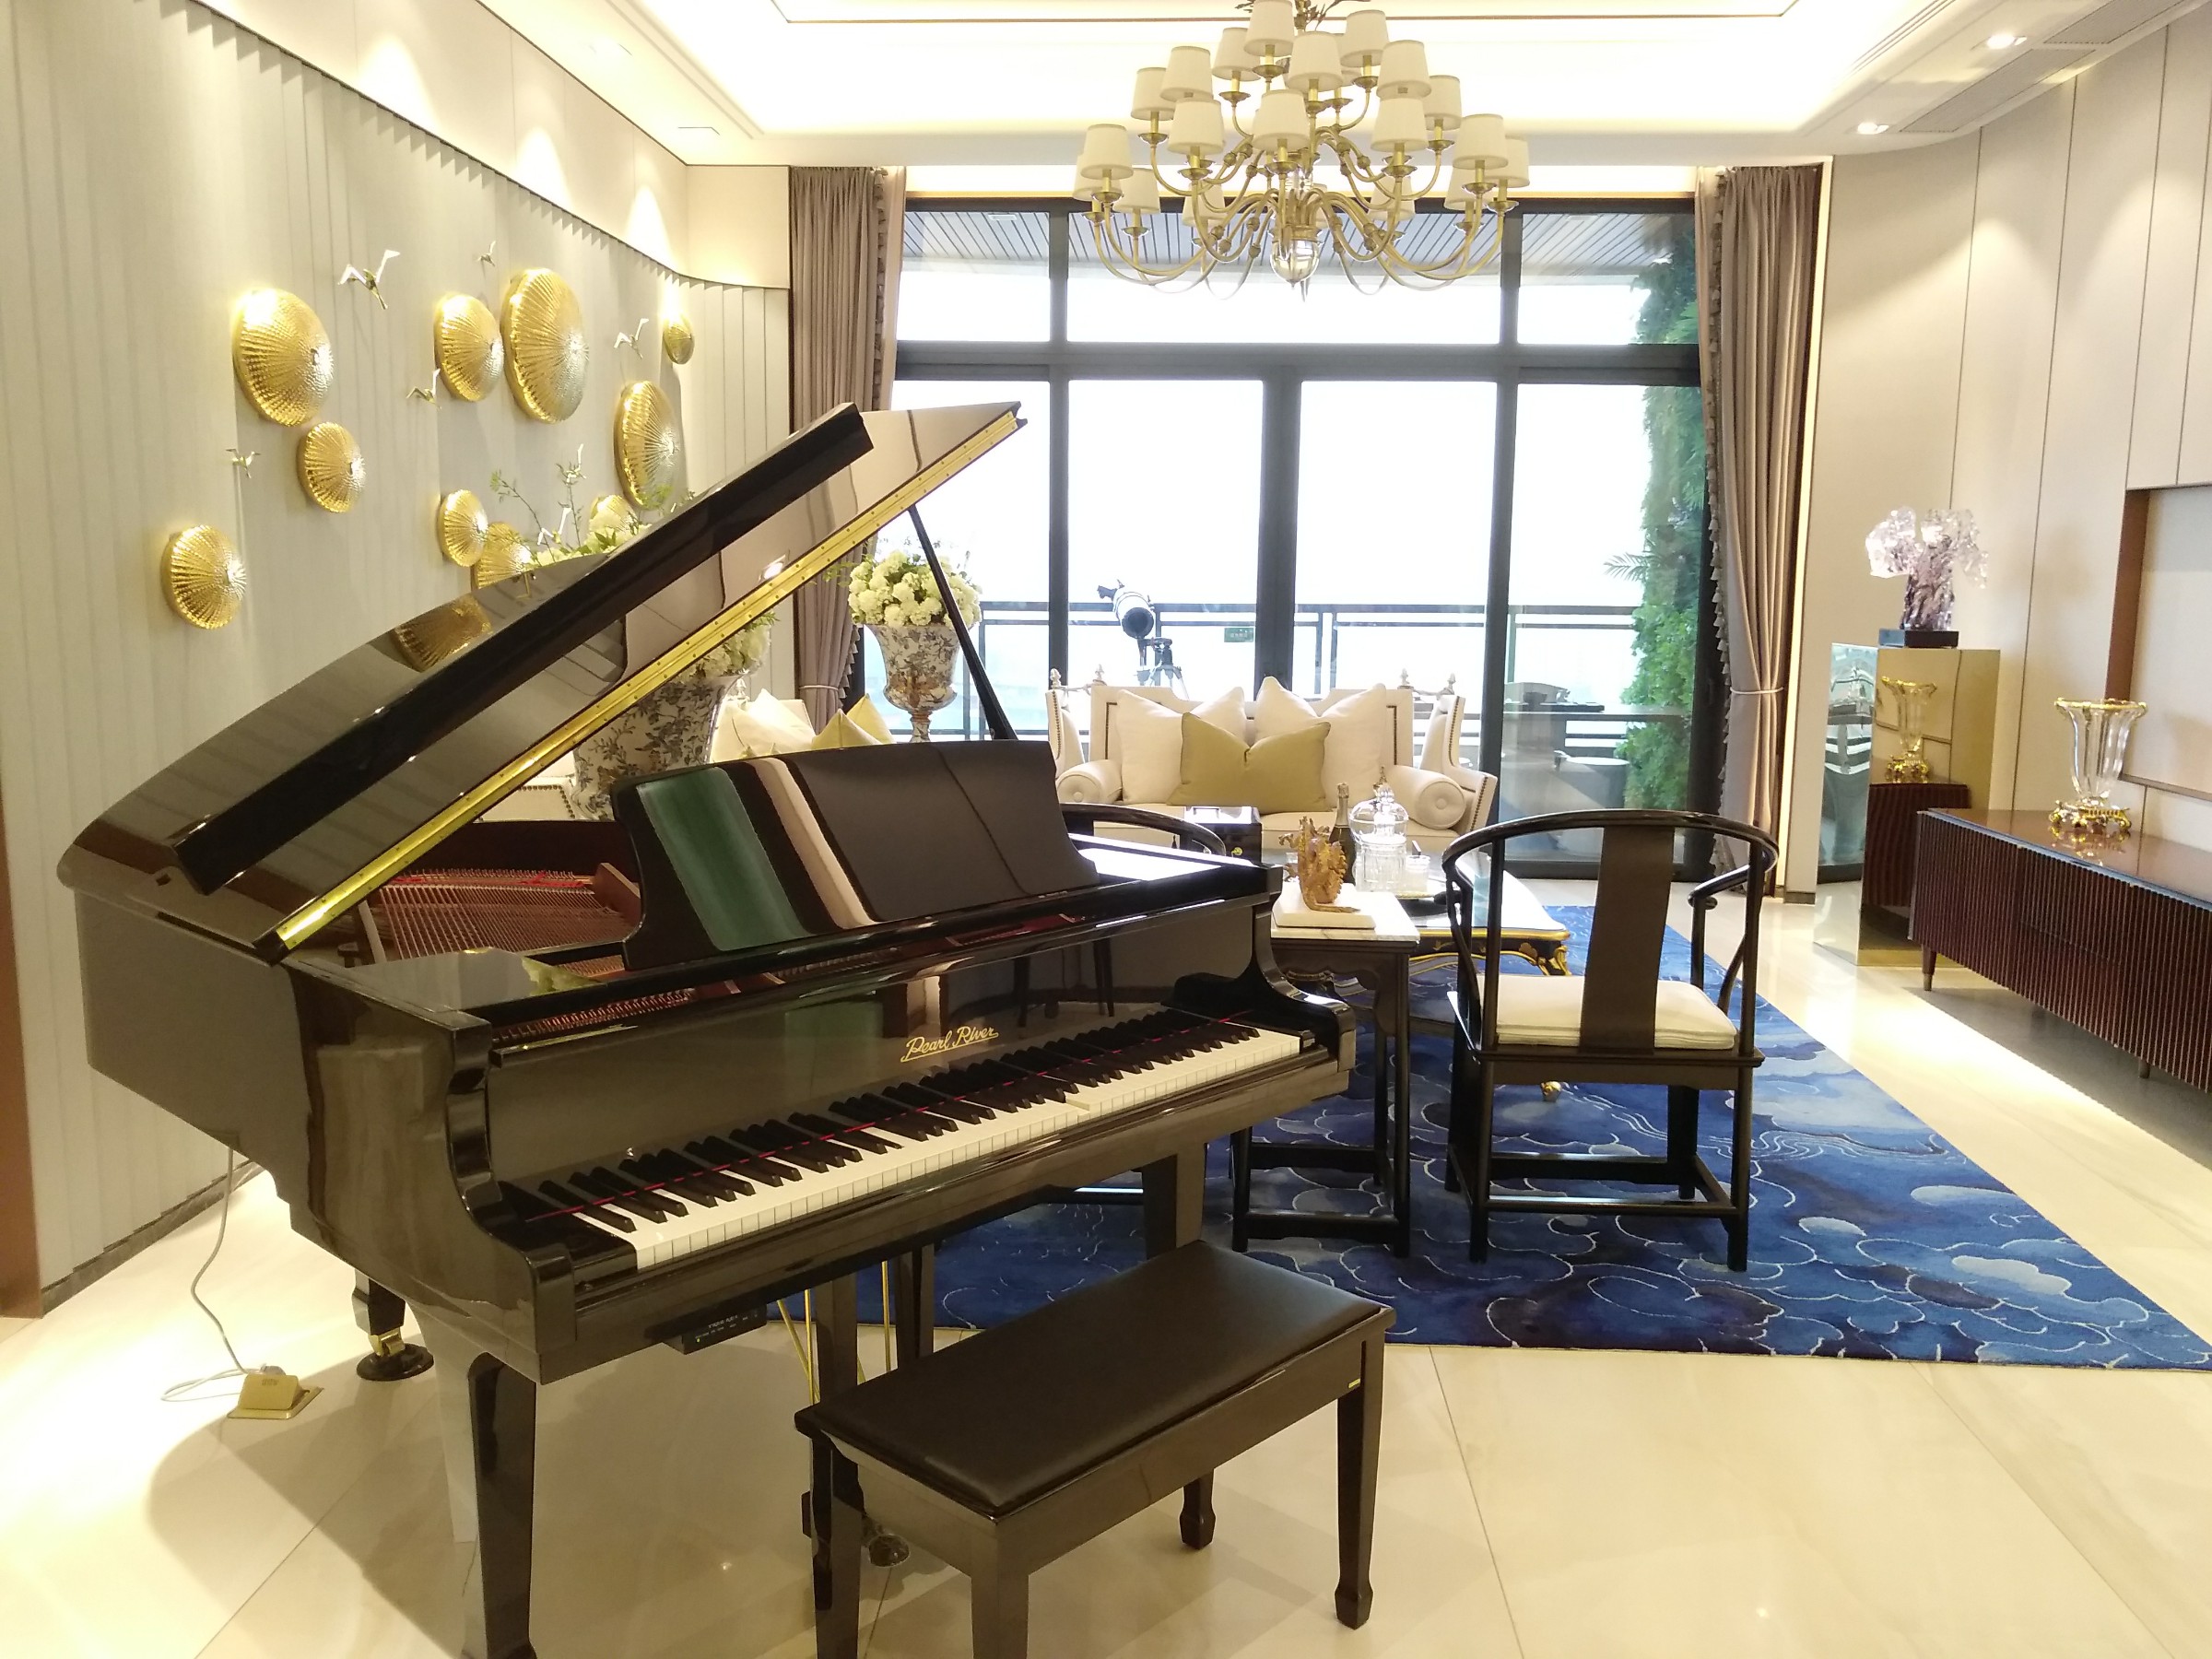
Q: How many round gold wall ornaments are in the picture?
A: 10